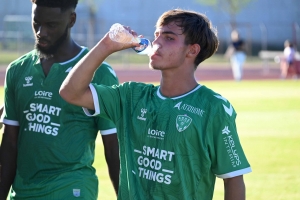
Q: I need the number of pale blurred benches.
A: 1